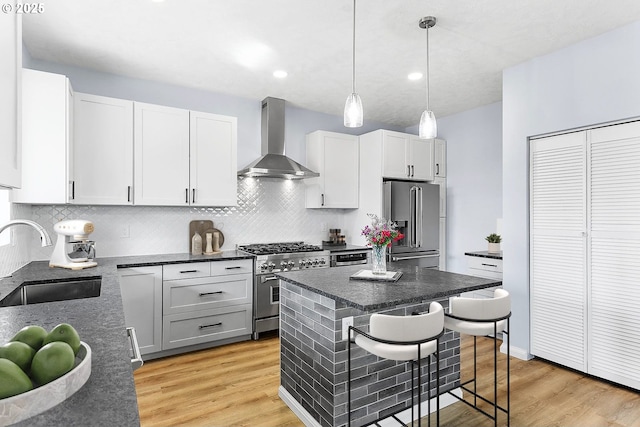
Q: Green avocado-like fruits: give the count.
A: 5